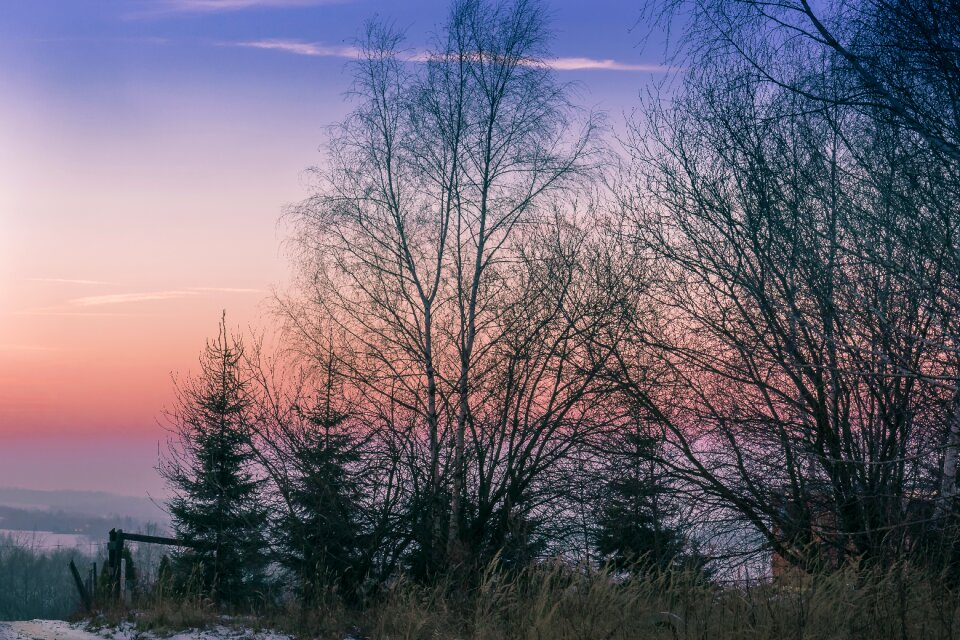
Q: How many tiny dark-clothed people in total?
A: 0